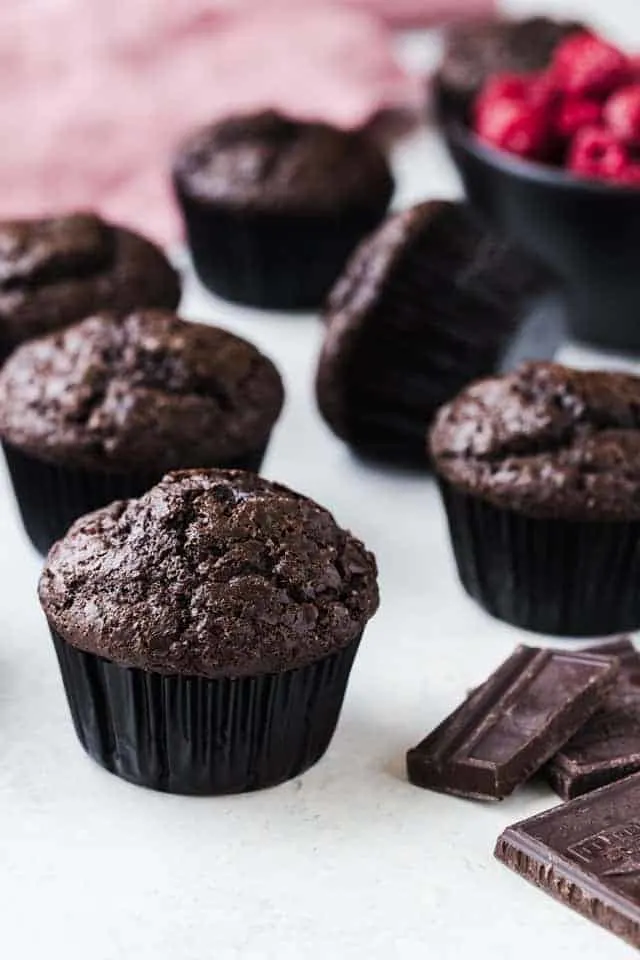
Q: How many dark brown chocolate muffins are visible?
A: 7